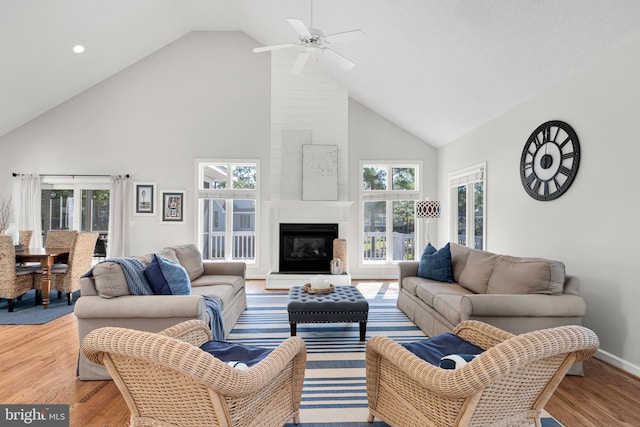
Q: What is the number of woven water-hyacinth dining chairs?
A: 4